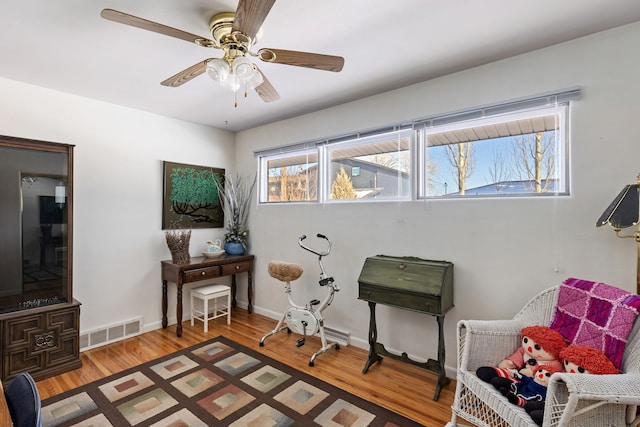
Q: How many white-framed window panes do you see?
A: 3